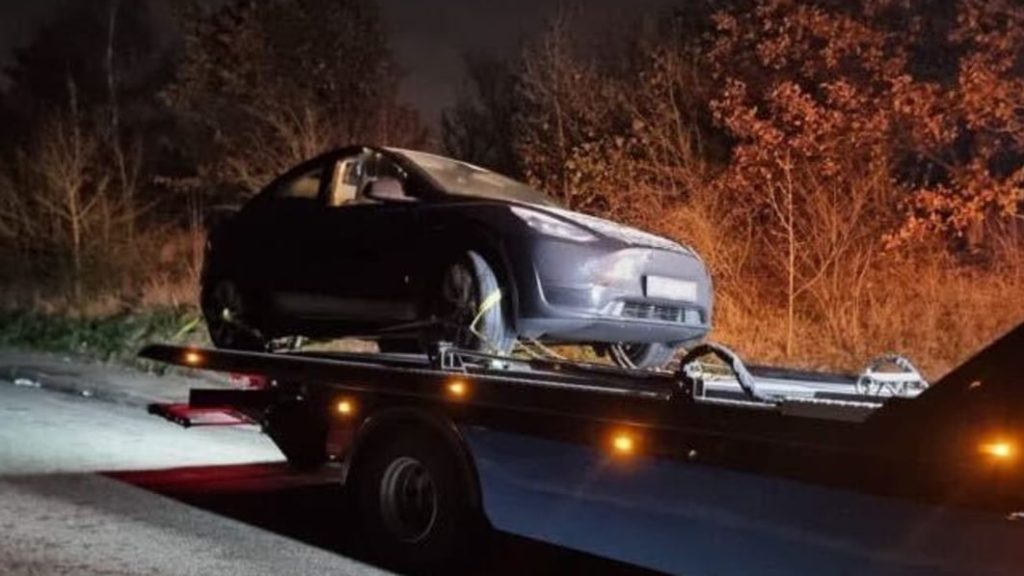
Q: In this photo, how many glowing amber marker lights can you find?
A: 5